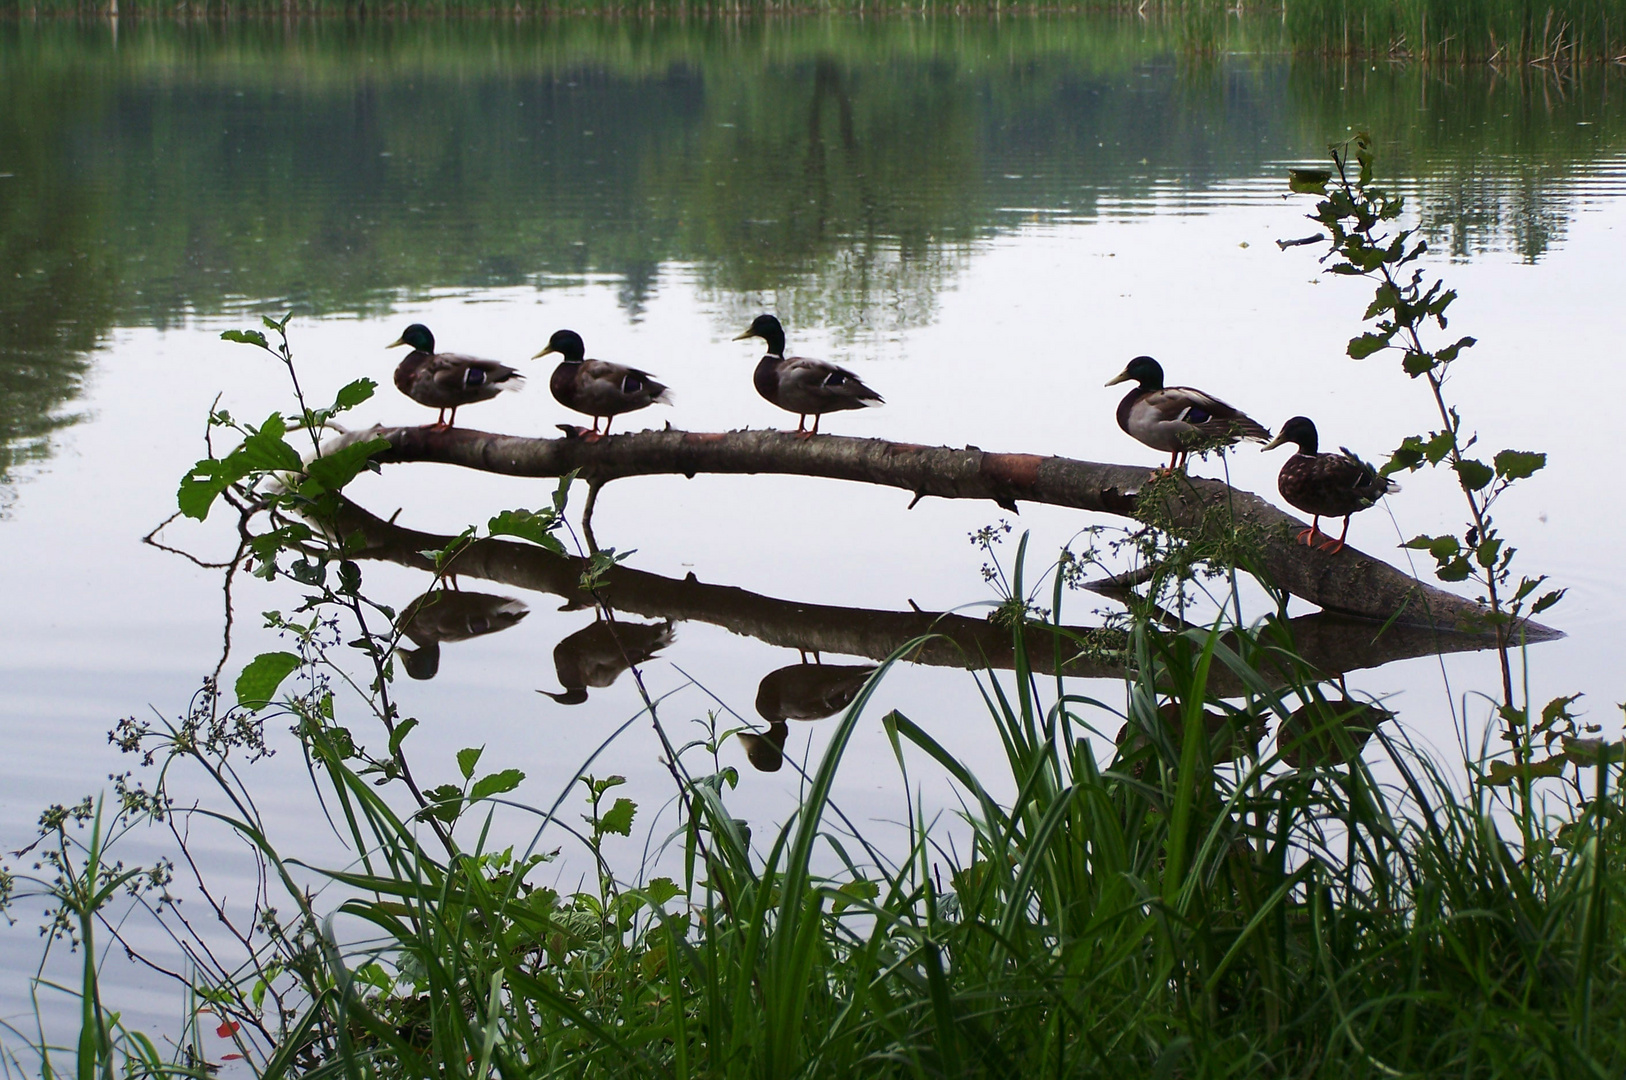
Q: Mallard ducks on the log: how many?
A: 5